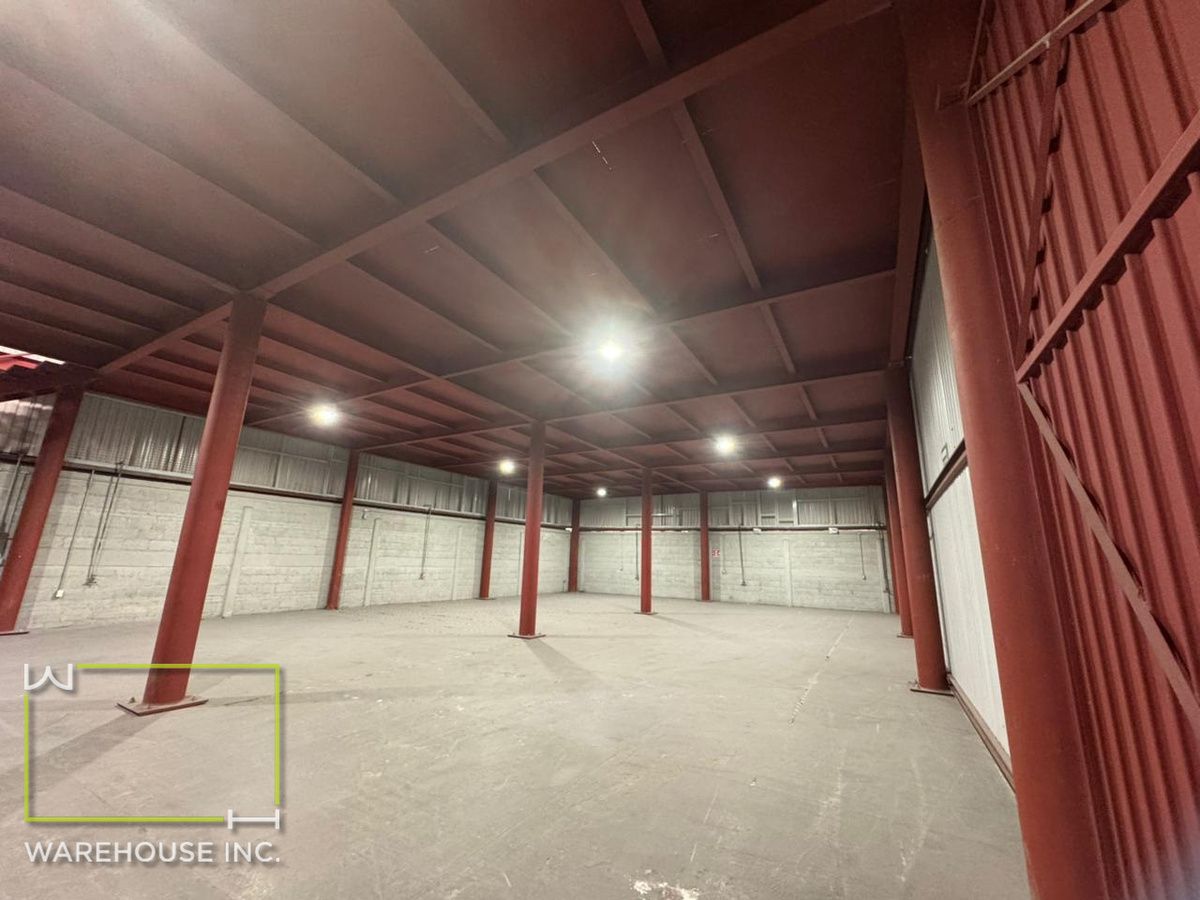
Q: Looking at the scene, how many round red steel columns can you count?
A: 12